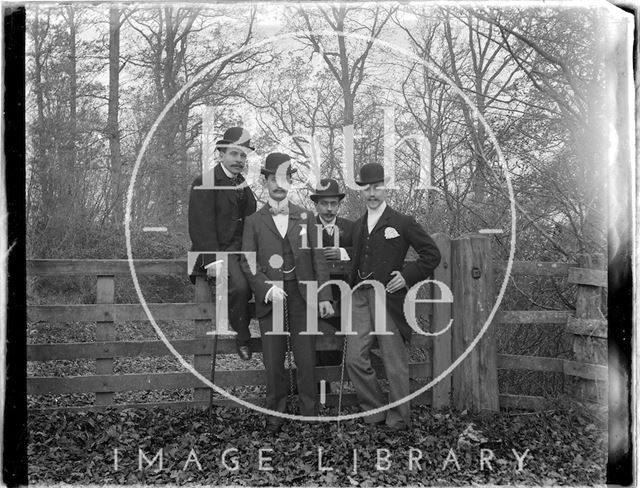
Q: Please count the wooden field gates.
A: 1